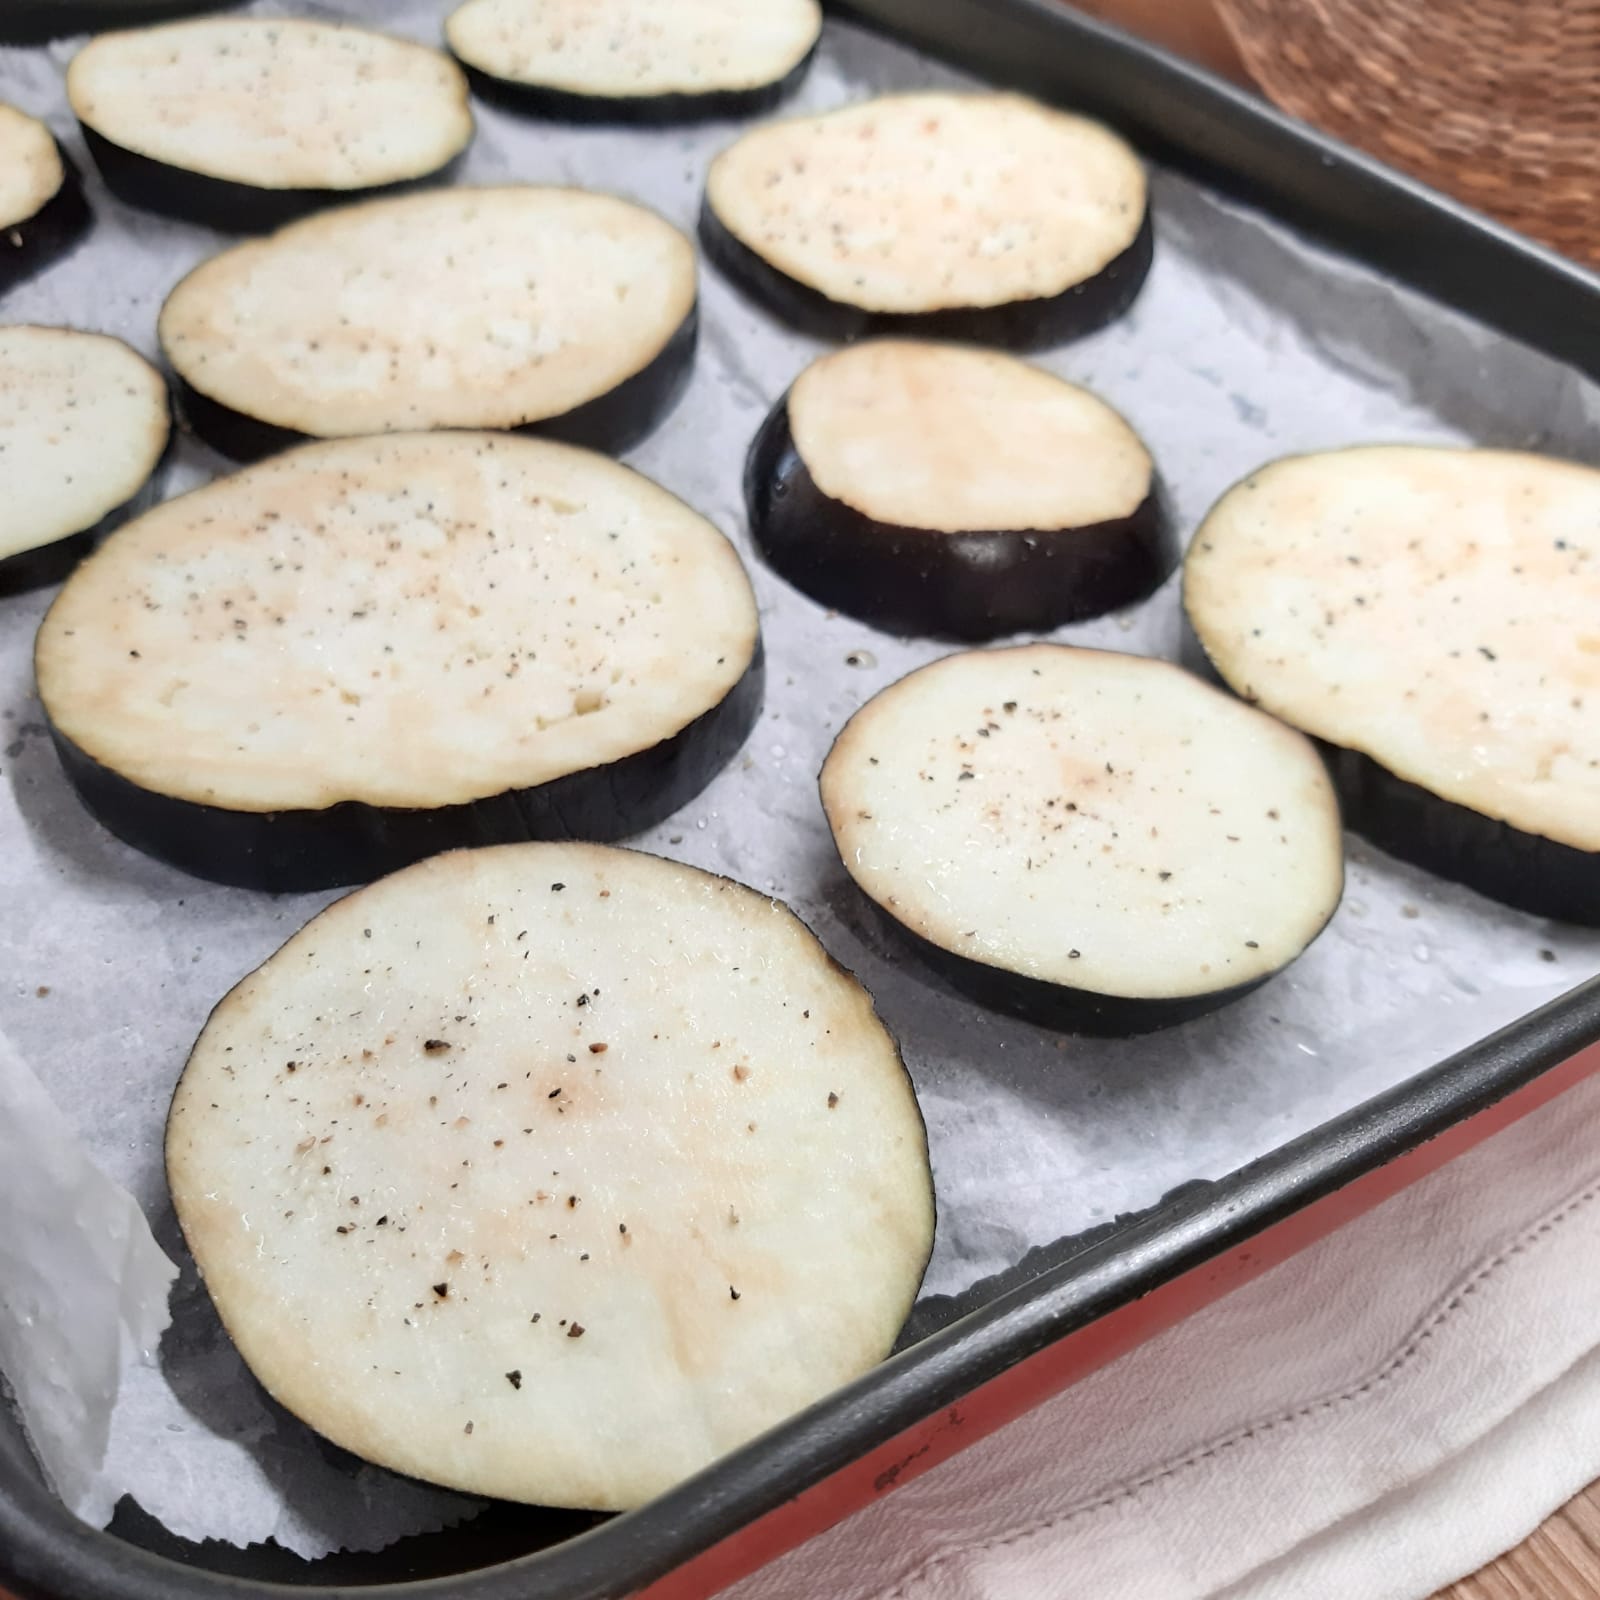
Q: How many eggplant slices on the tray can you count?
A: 11